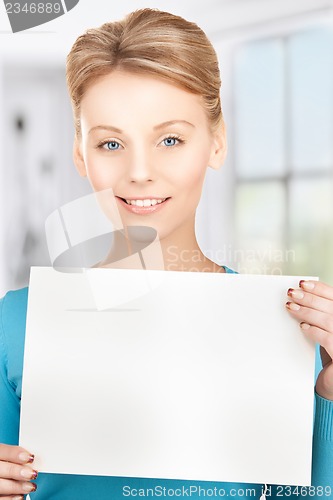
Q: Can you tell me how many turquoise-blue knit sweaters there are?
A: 1